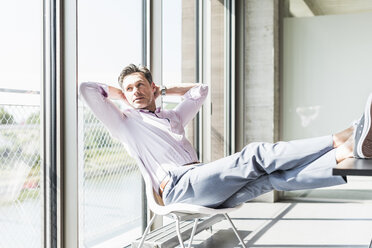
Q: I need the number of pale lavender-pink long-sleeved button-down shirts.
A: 1